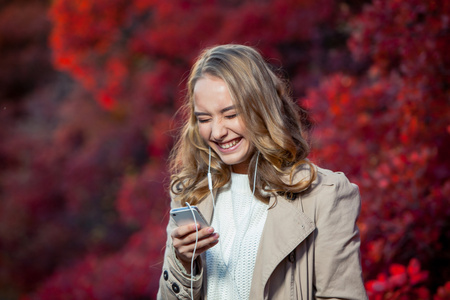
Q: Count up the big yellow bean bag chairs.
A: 0